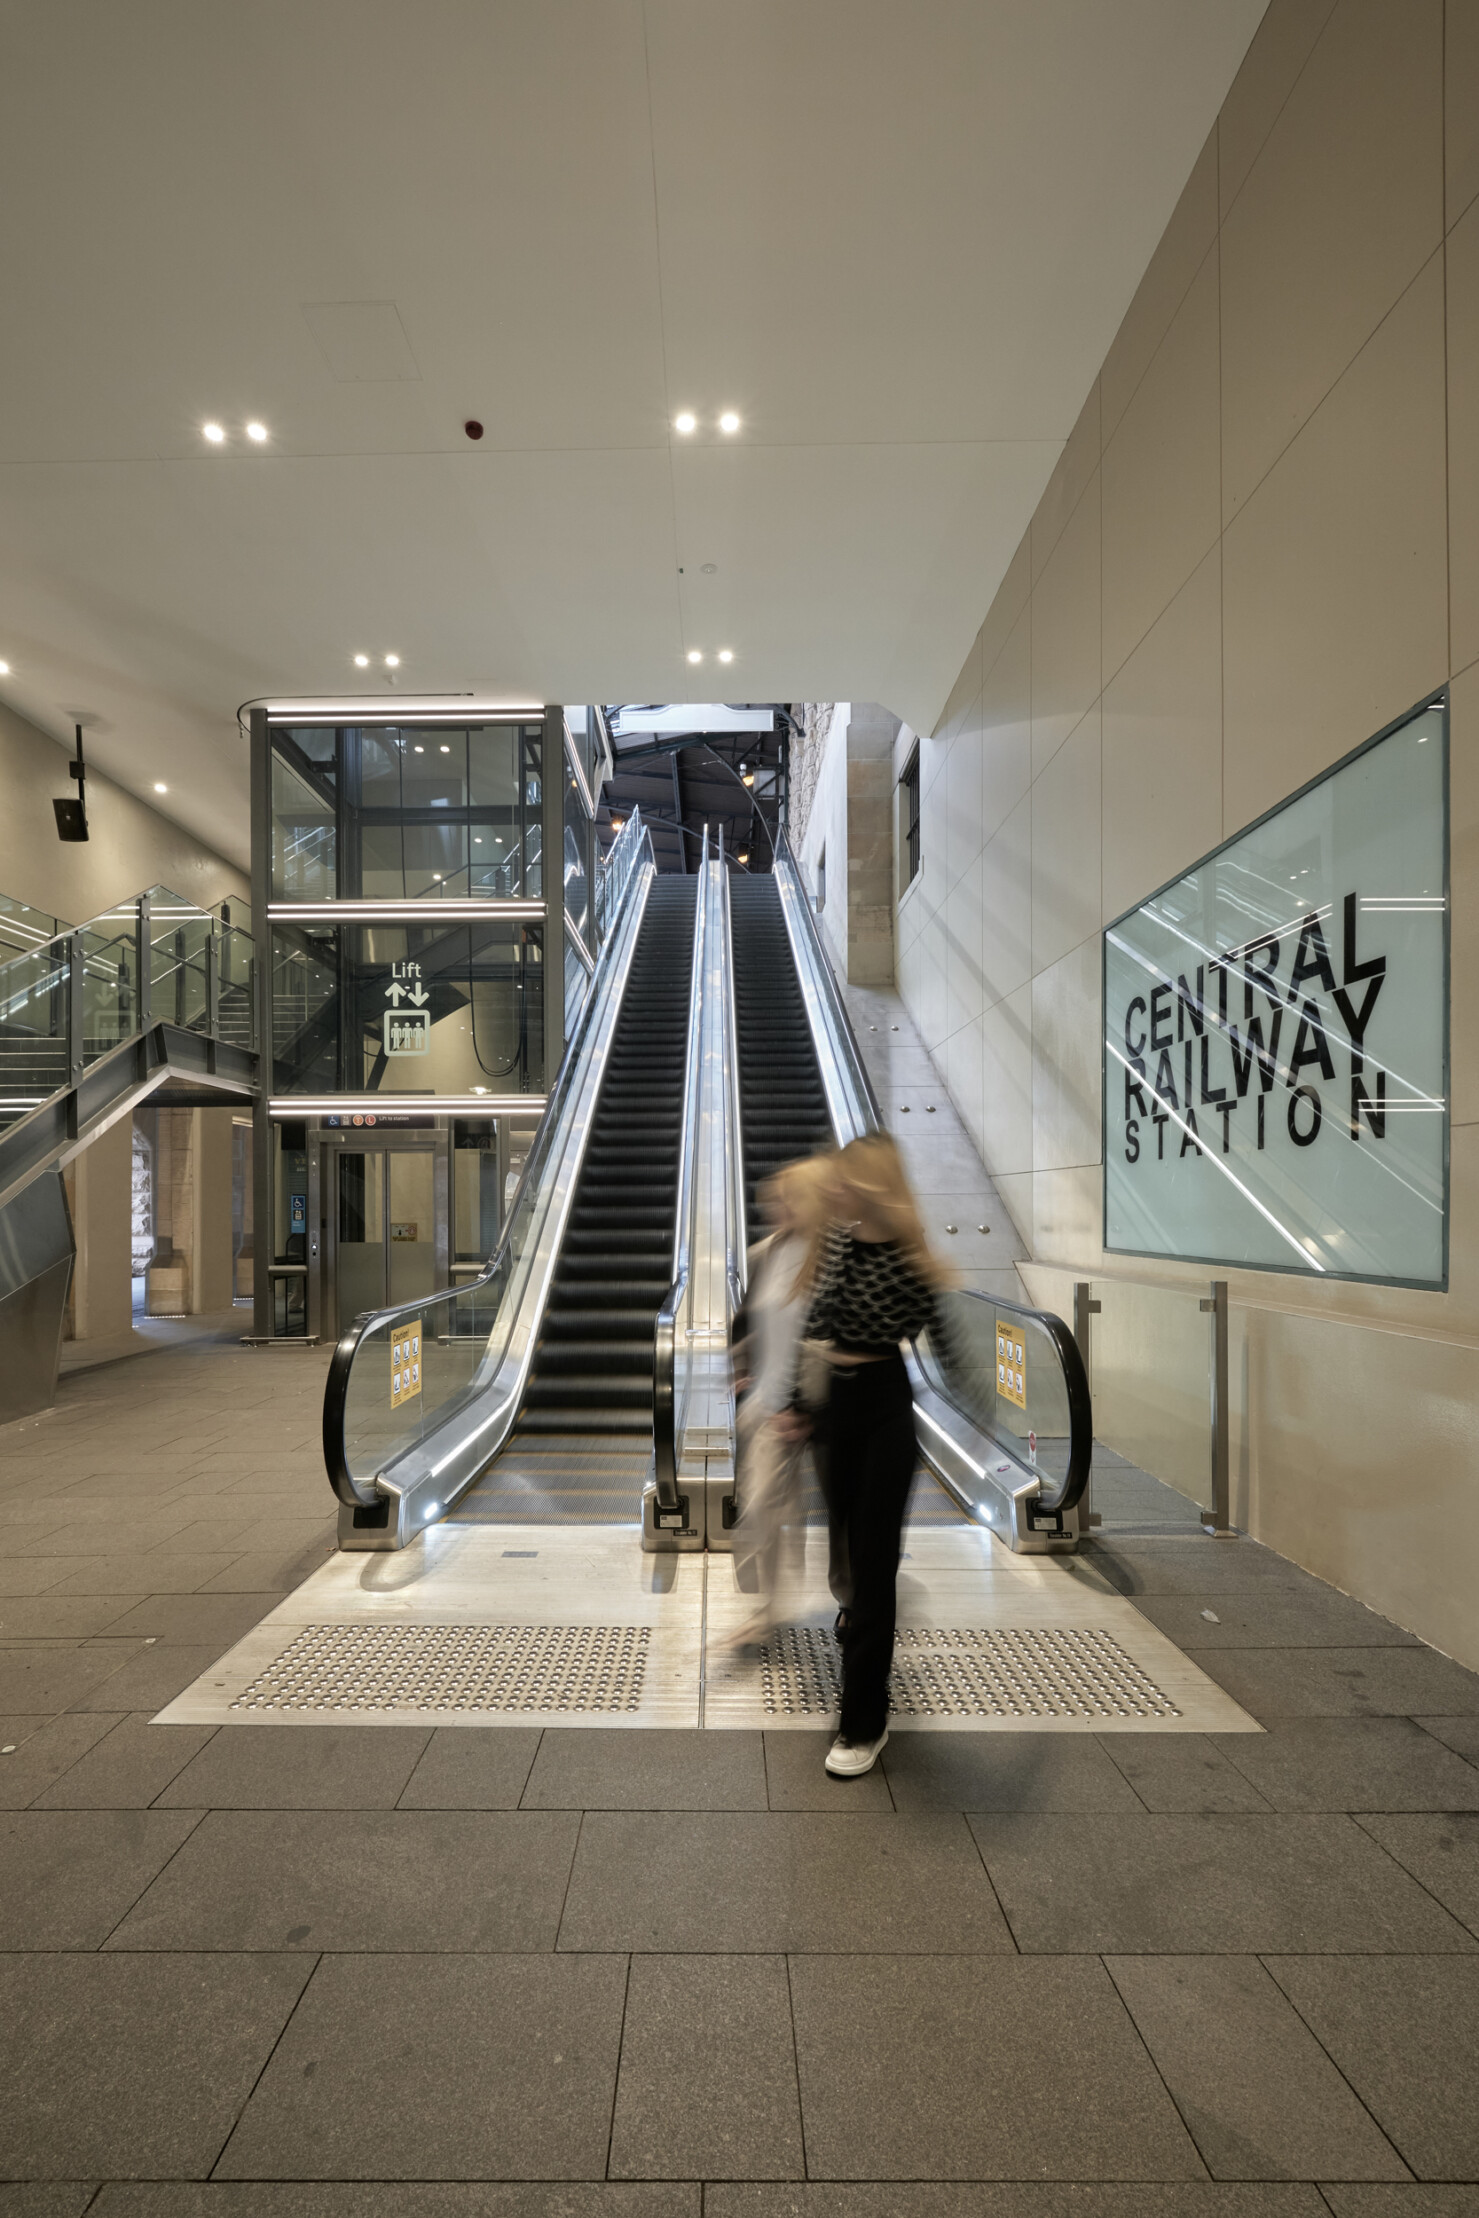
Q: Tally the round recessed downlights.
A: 10